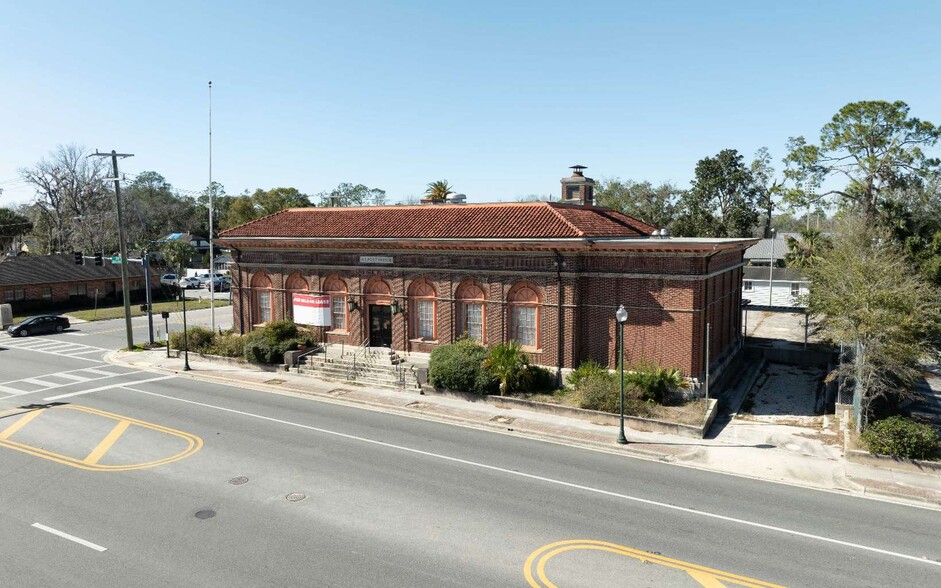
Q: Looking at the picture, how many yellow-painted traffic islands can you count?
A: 2